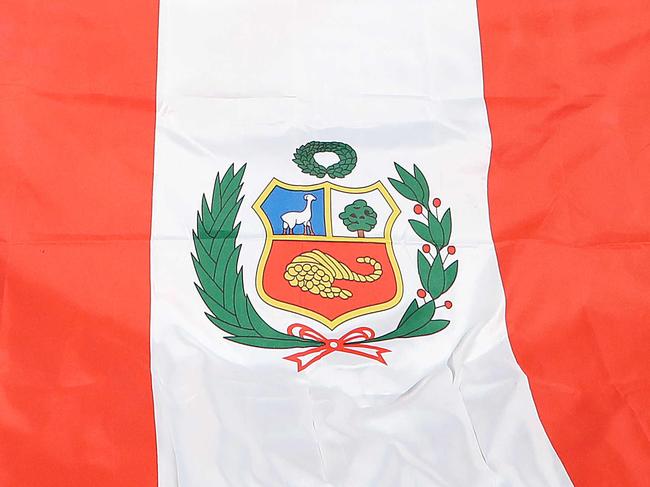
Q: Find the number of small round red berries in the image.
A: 6